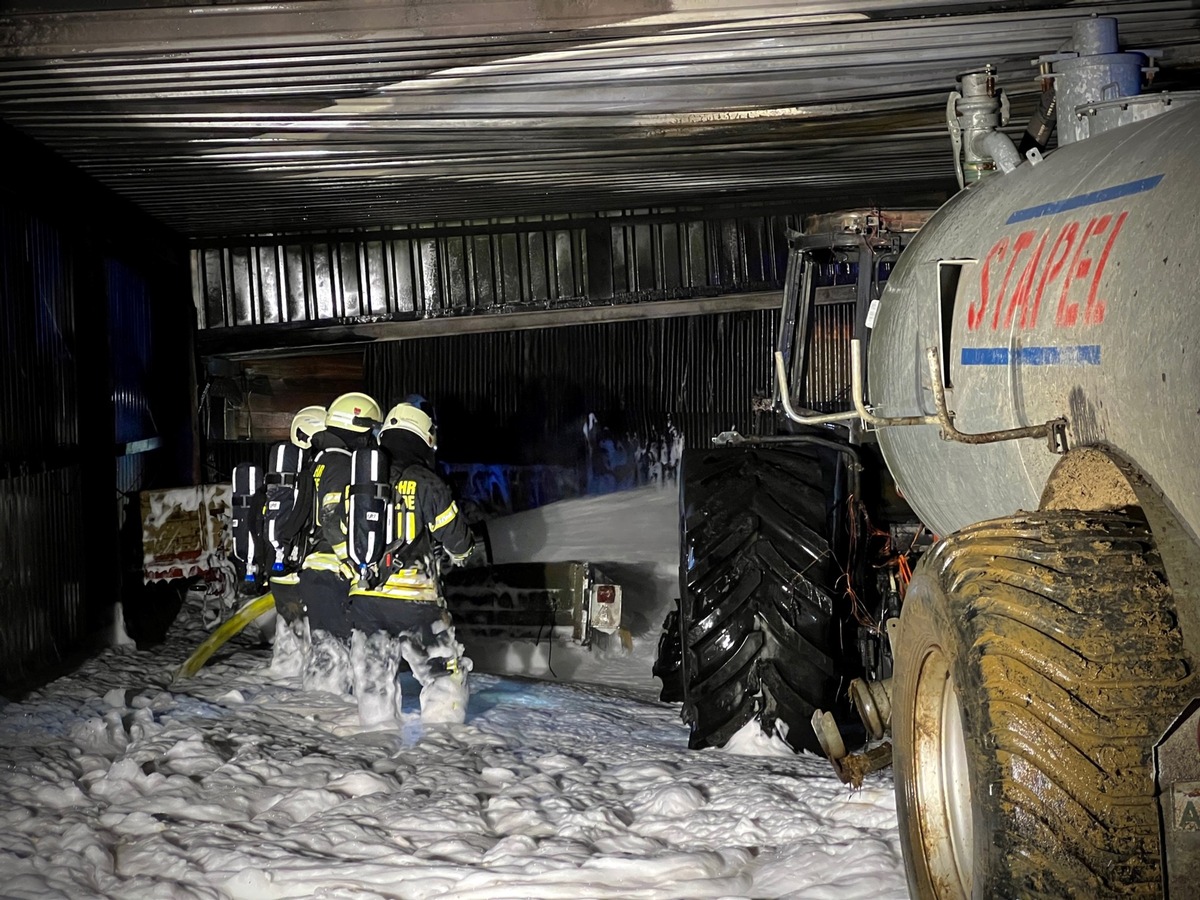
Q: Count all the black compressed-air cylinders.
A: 3